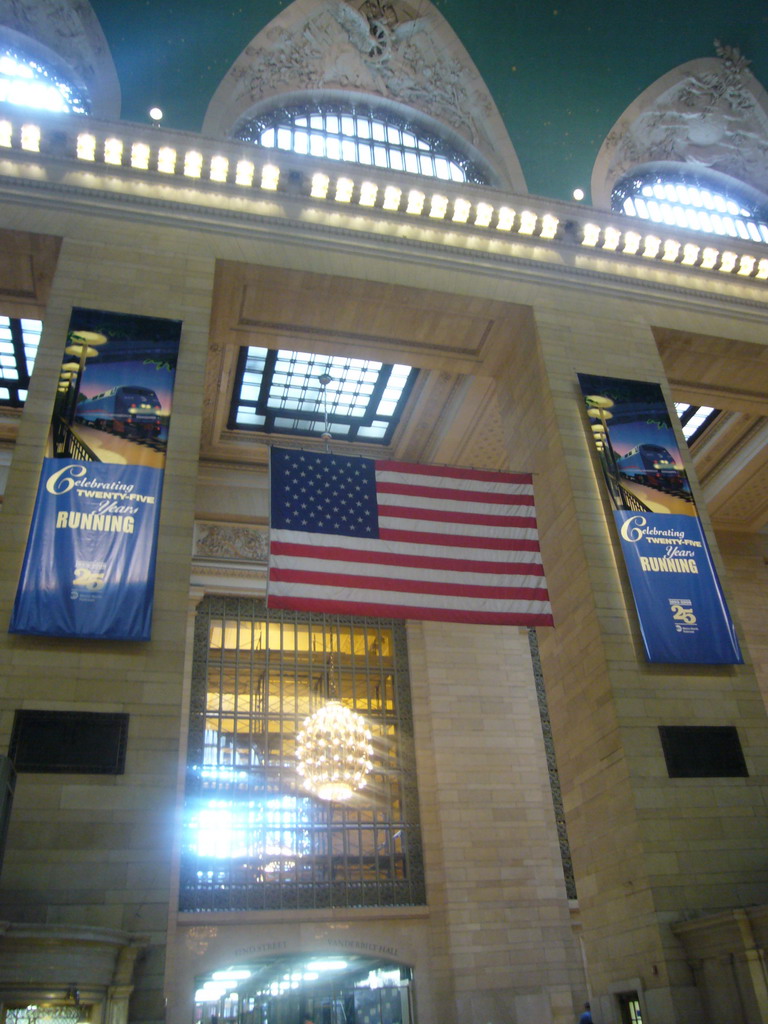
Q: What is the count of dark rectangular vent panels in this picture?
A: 2